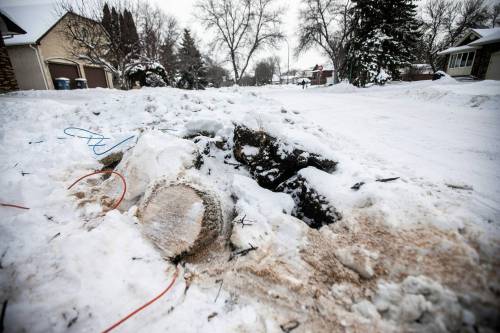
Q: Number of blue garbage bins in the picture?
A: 1